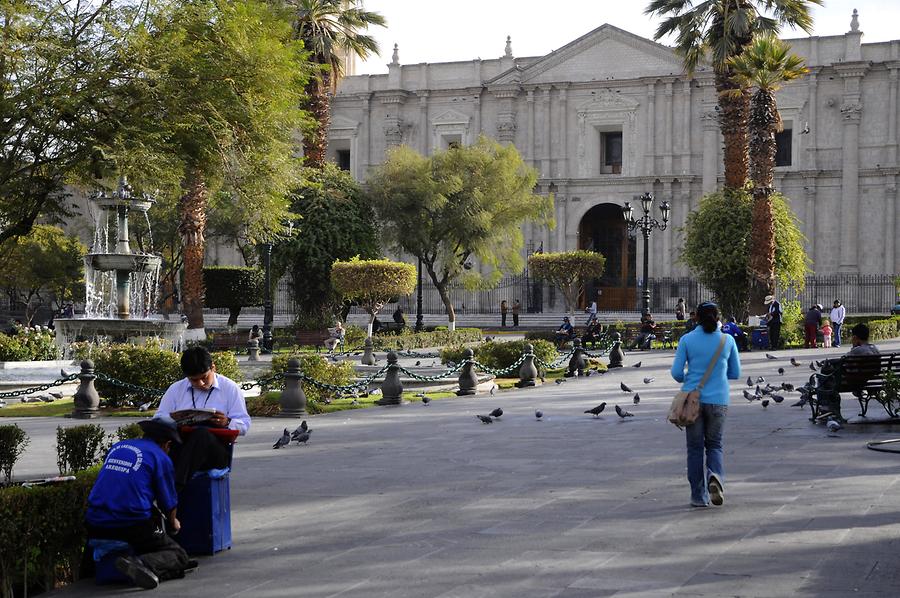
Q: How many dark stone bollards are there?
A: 9